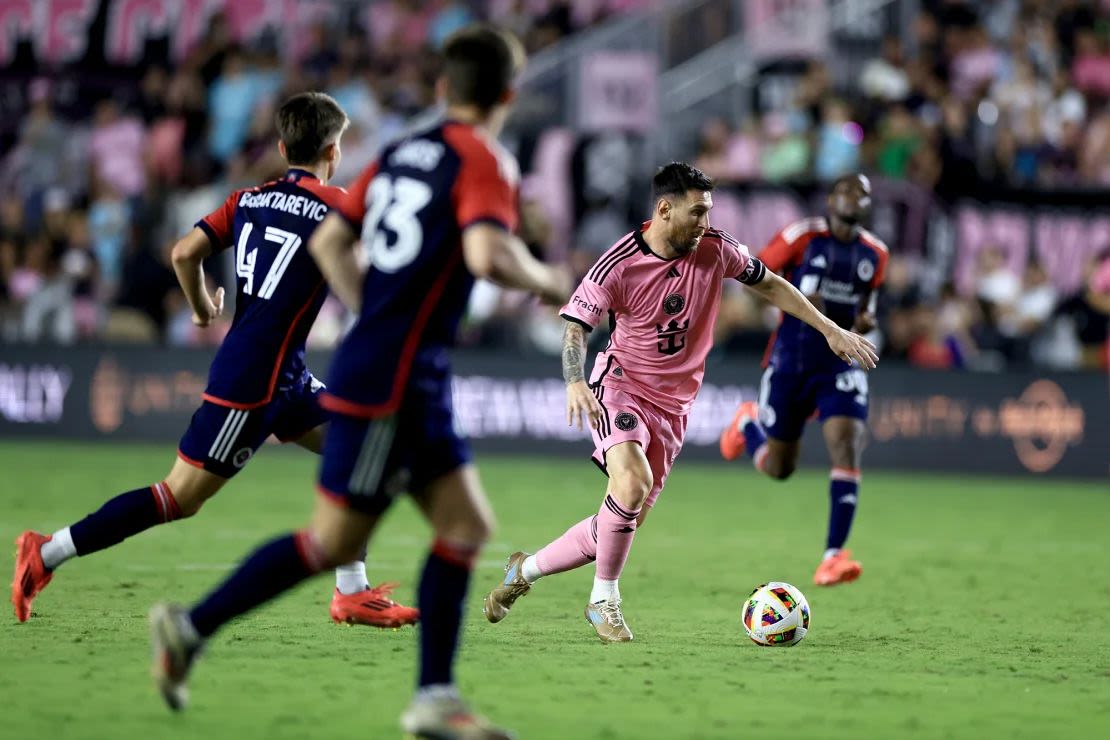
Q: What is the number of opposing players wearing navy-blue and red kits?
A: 3